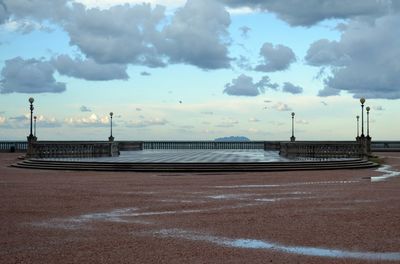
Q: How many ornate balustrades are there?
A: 2